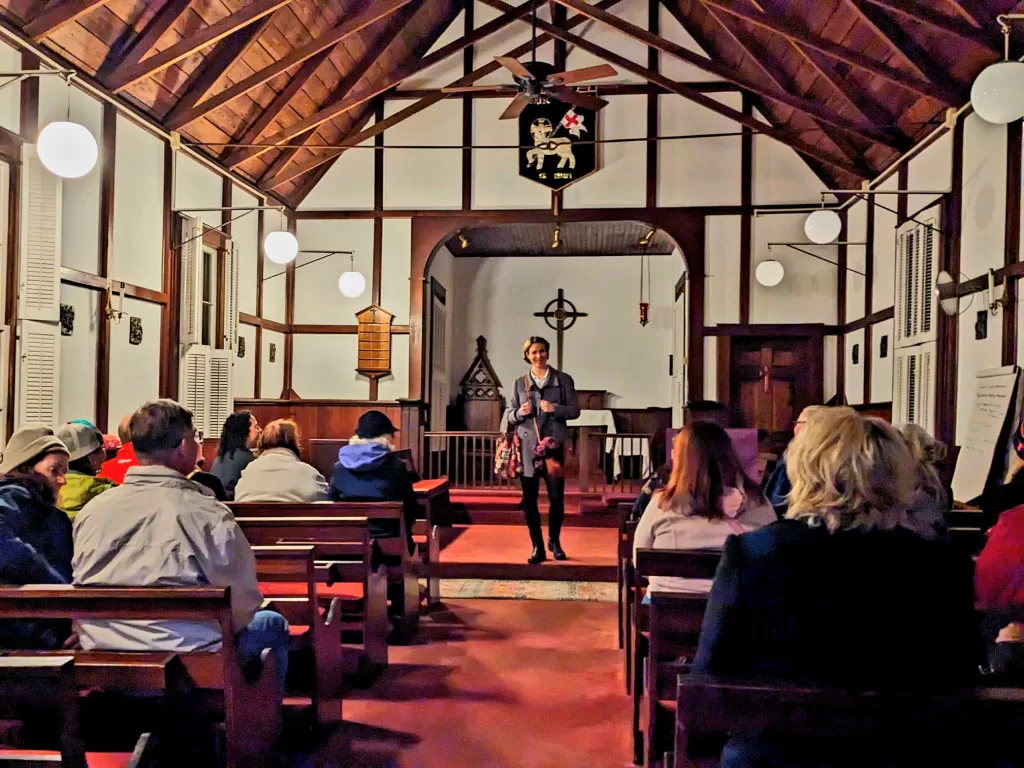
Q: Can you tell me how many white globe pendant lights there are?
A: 6